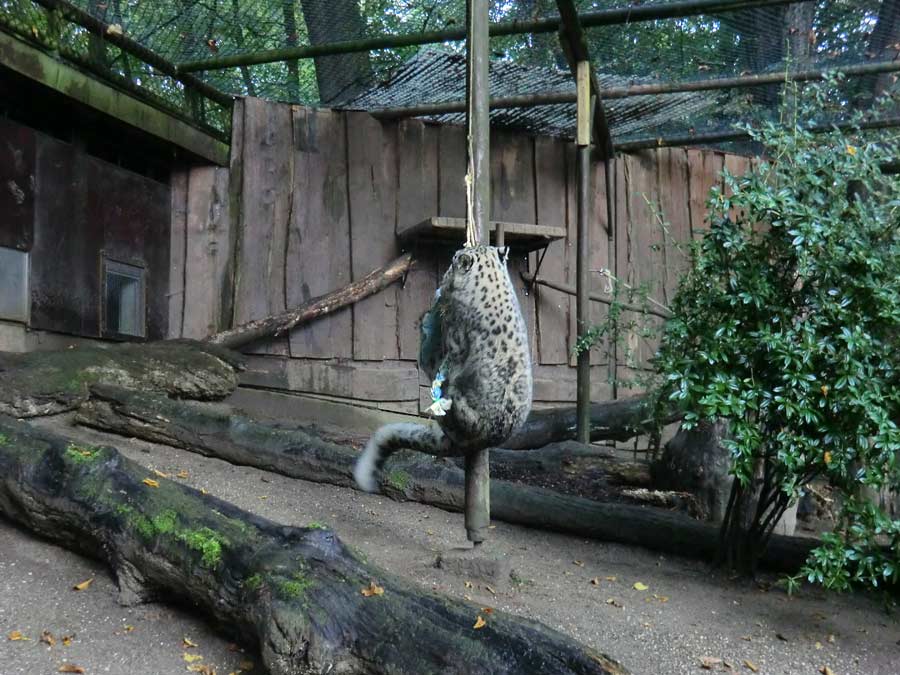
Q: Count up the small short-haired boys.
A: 0